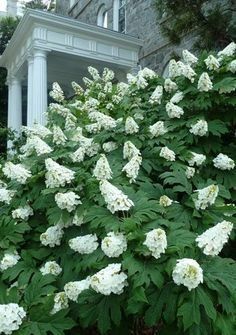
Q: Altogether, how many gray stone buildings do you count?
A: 1